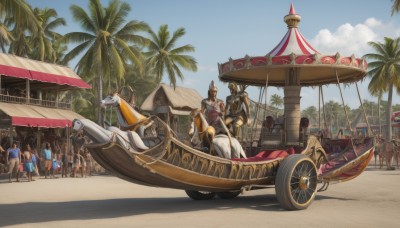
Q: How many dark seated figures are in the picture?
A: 2